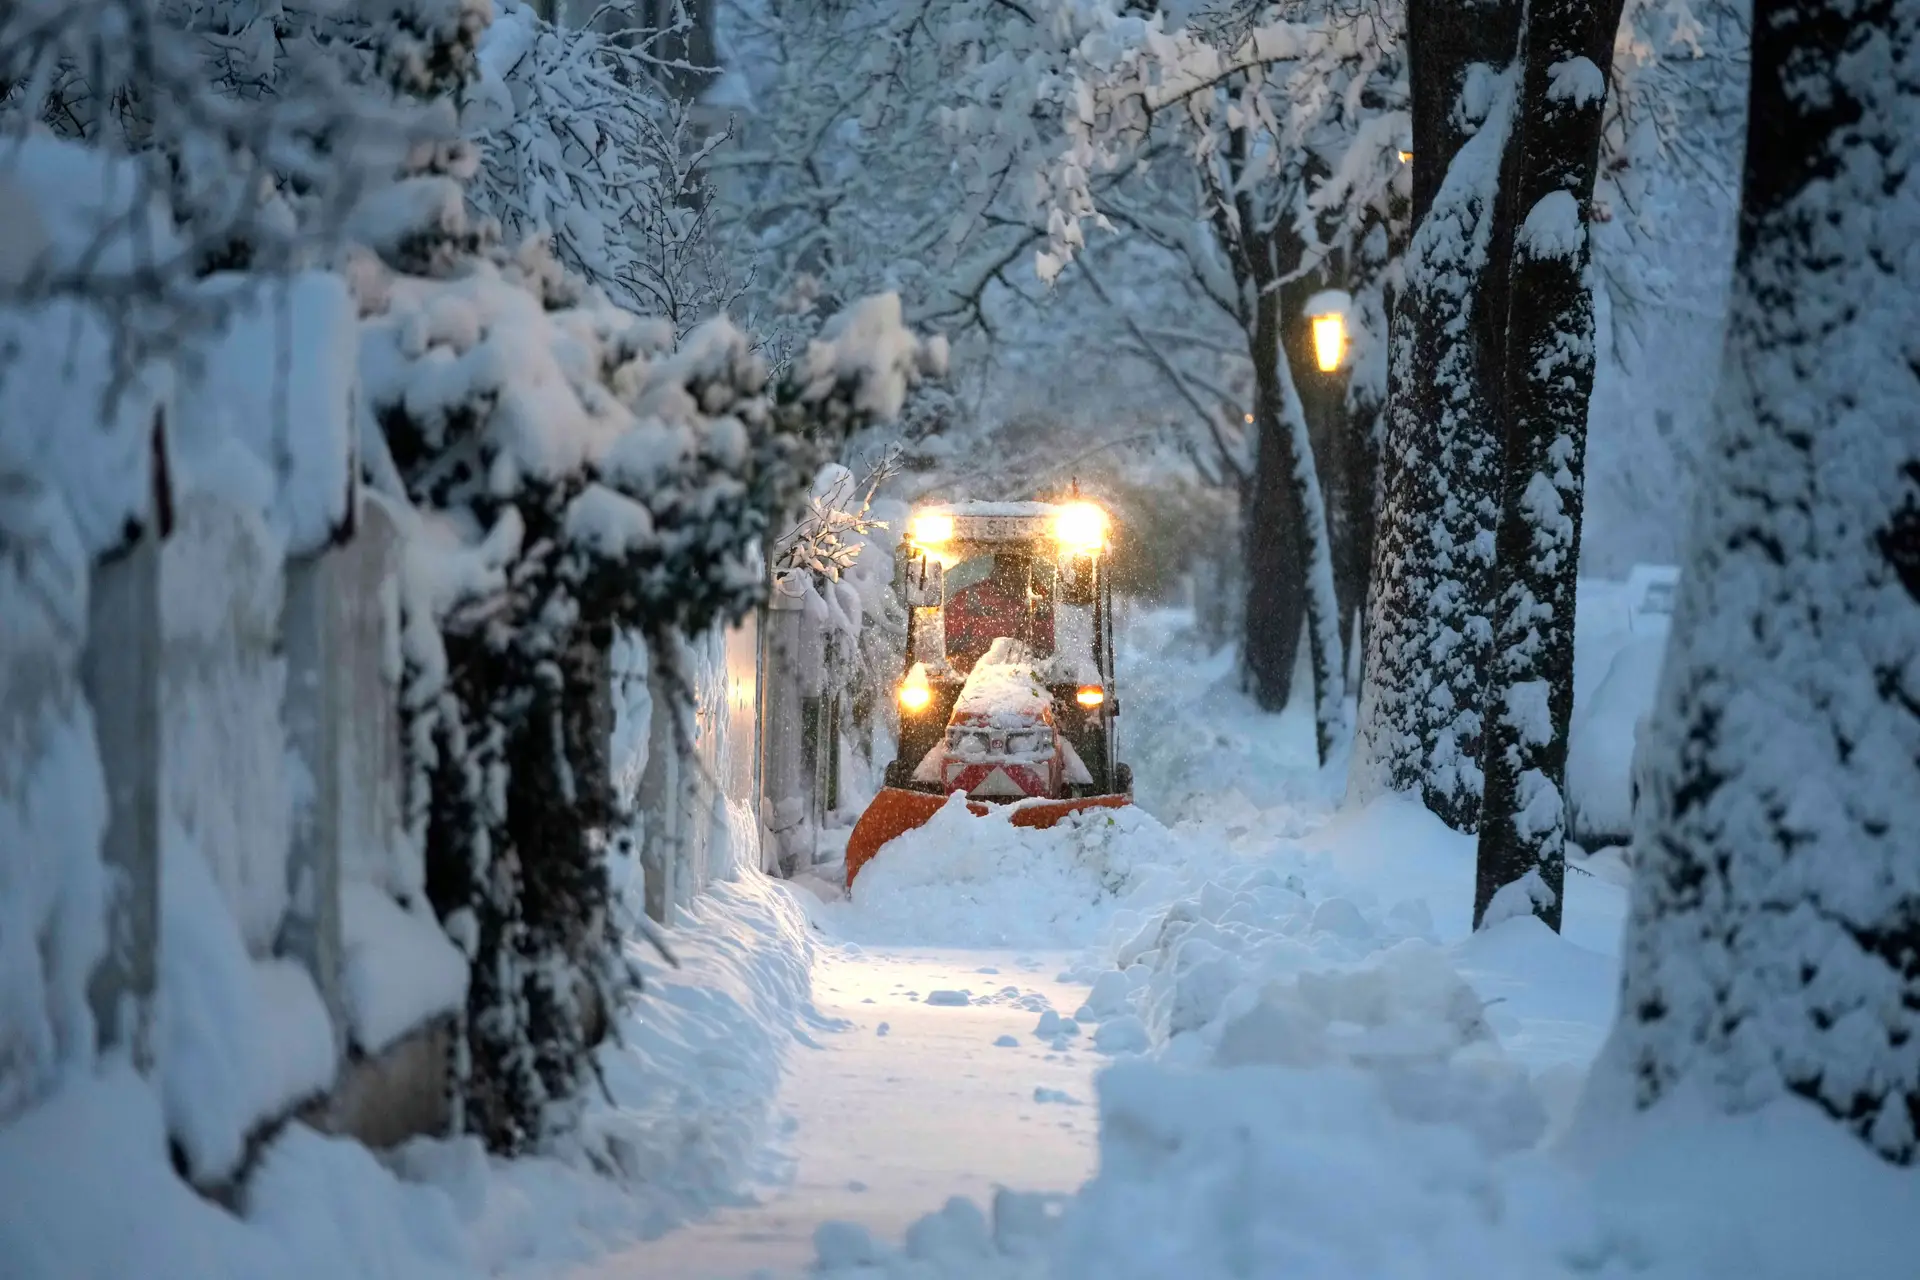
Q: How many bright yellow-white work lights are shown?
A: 2